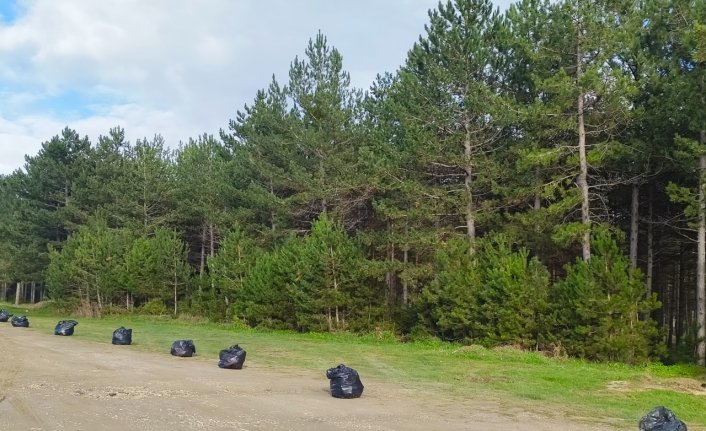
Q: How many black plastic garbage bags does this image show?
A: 8